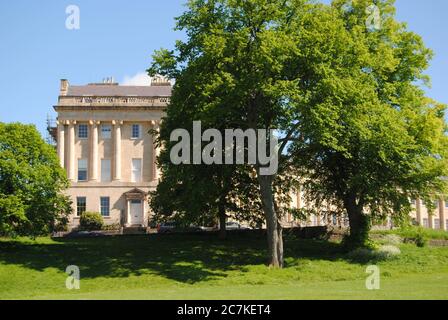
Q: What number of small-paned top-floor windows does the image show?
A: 3